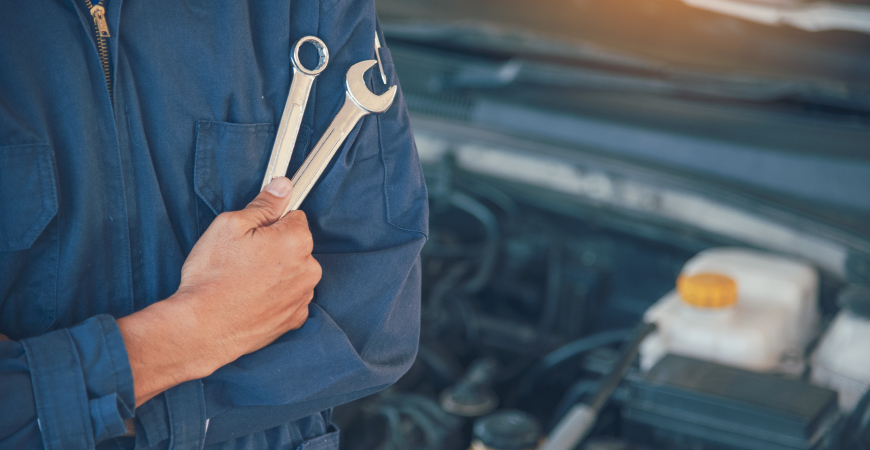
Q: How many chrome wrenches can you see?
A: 2